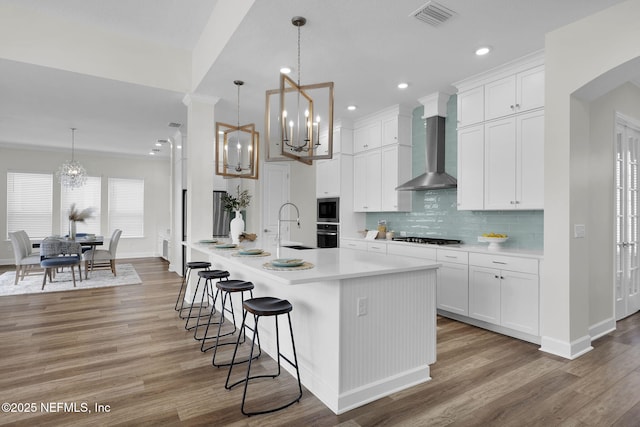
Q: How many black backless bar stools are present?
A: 4